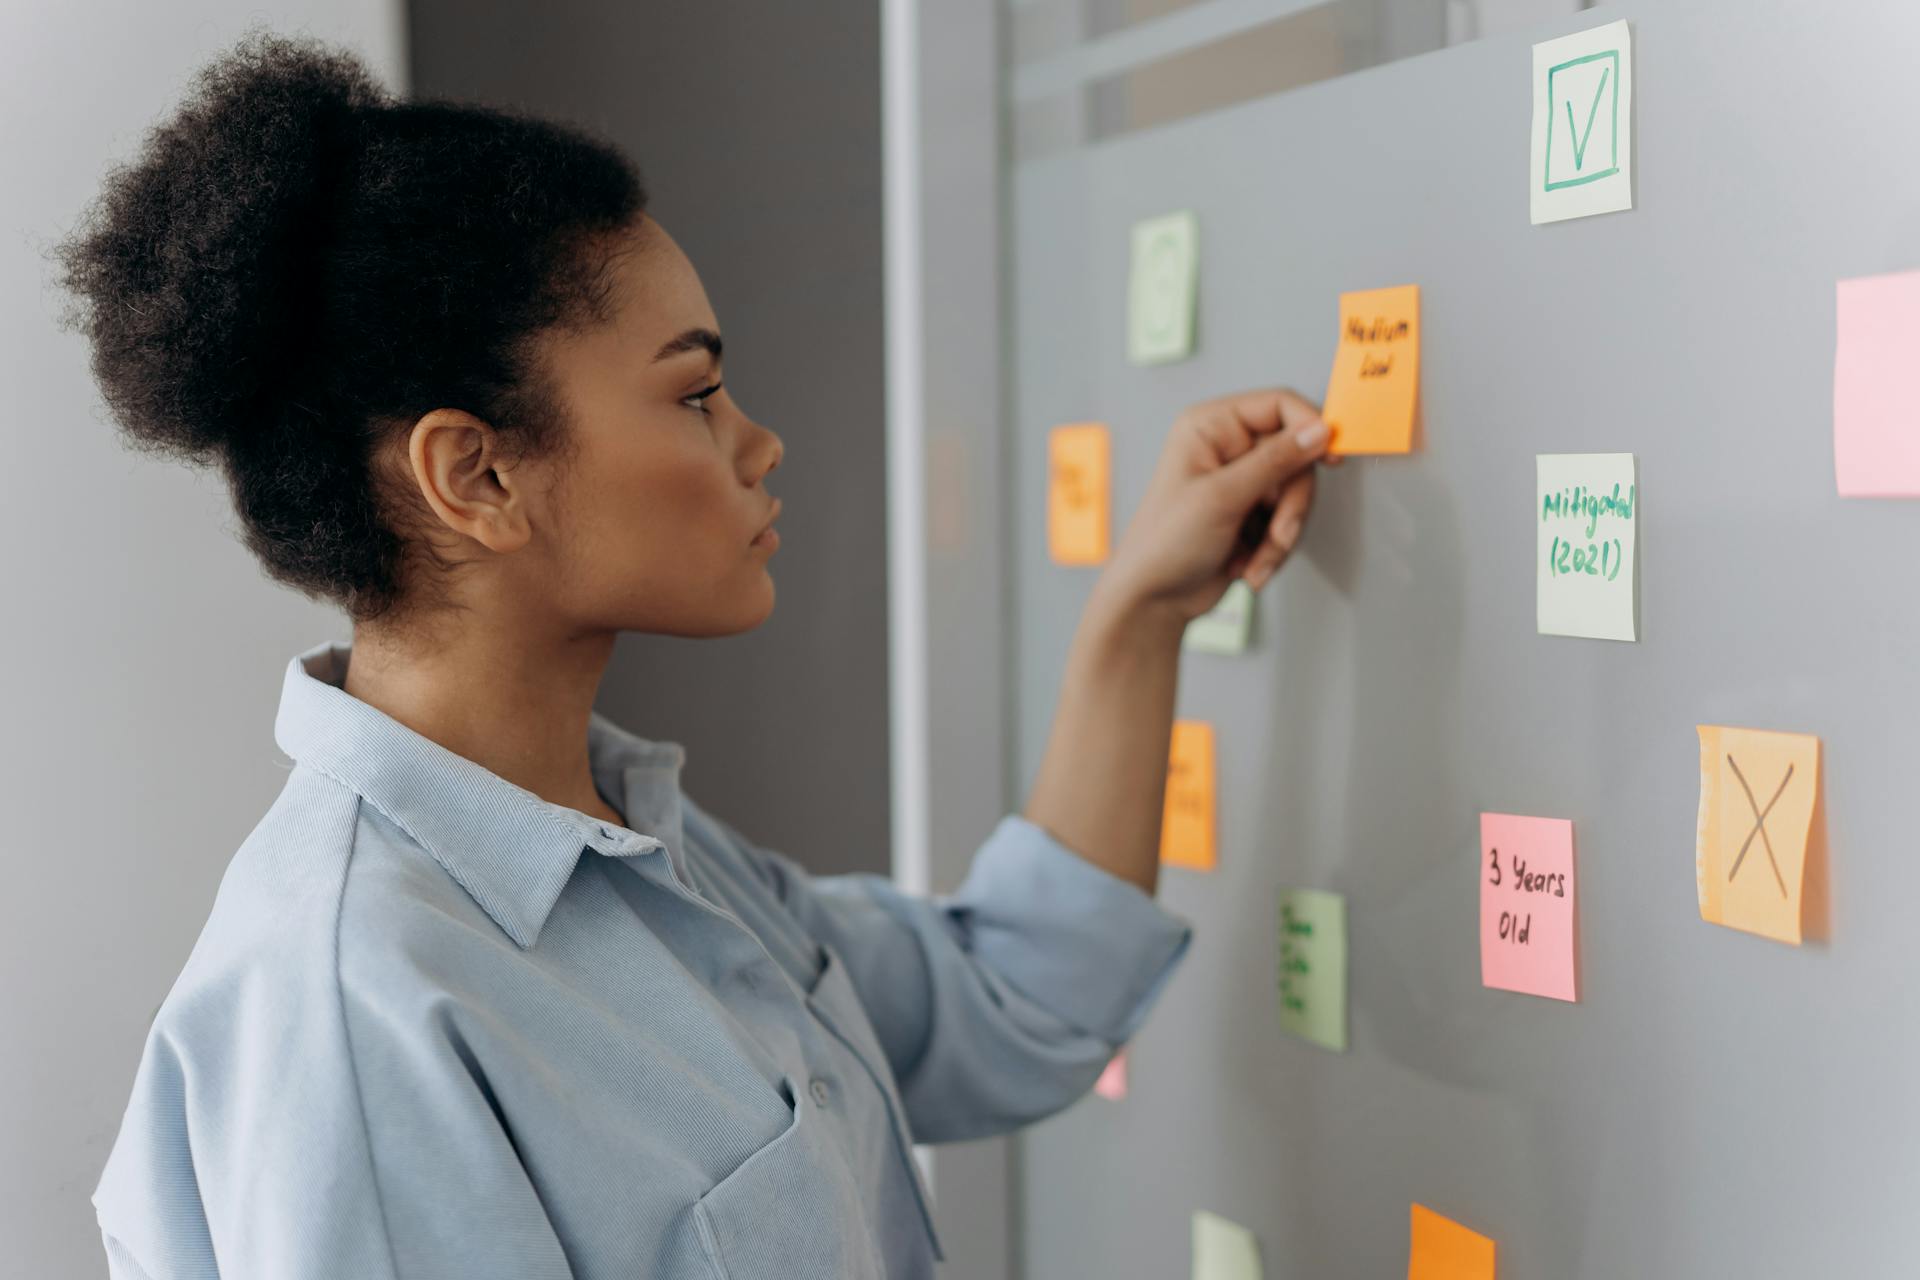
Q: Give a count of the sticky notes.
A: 14